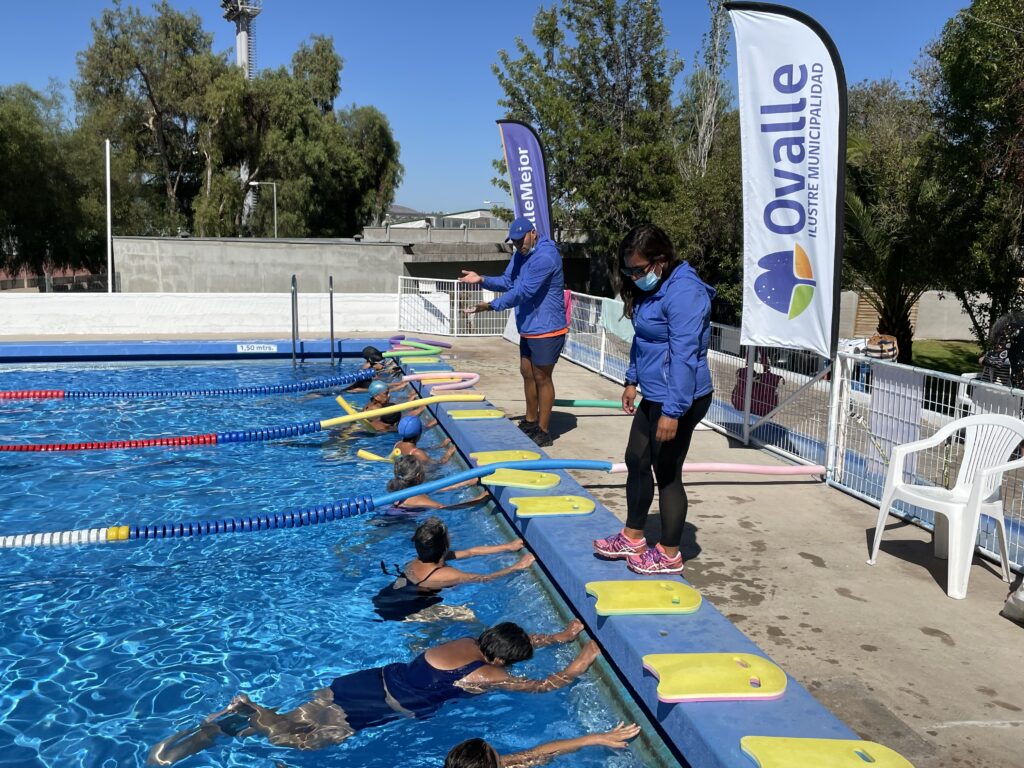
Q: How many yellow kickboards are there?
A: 9